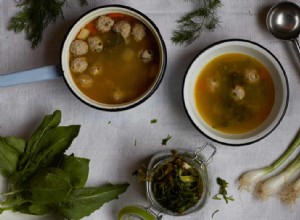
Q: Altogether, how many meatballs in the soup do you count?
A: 13